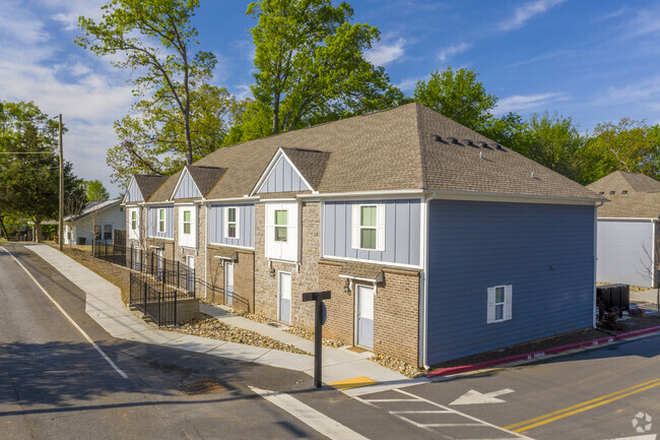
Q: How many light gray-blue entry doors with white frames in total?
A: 6